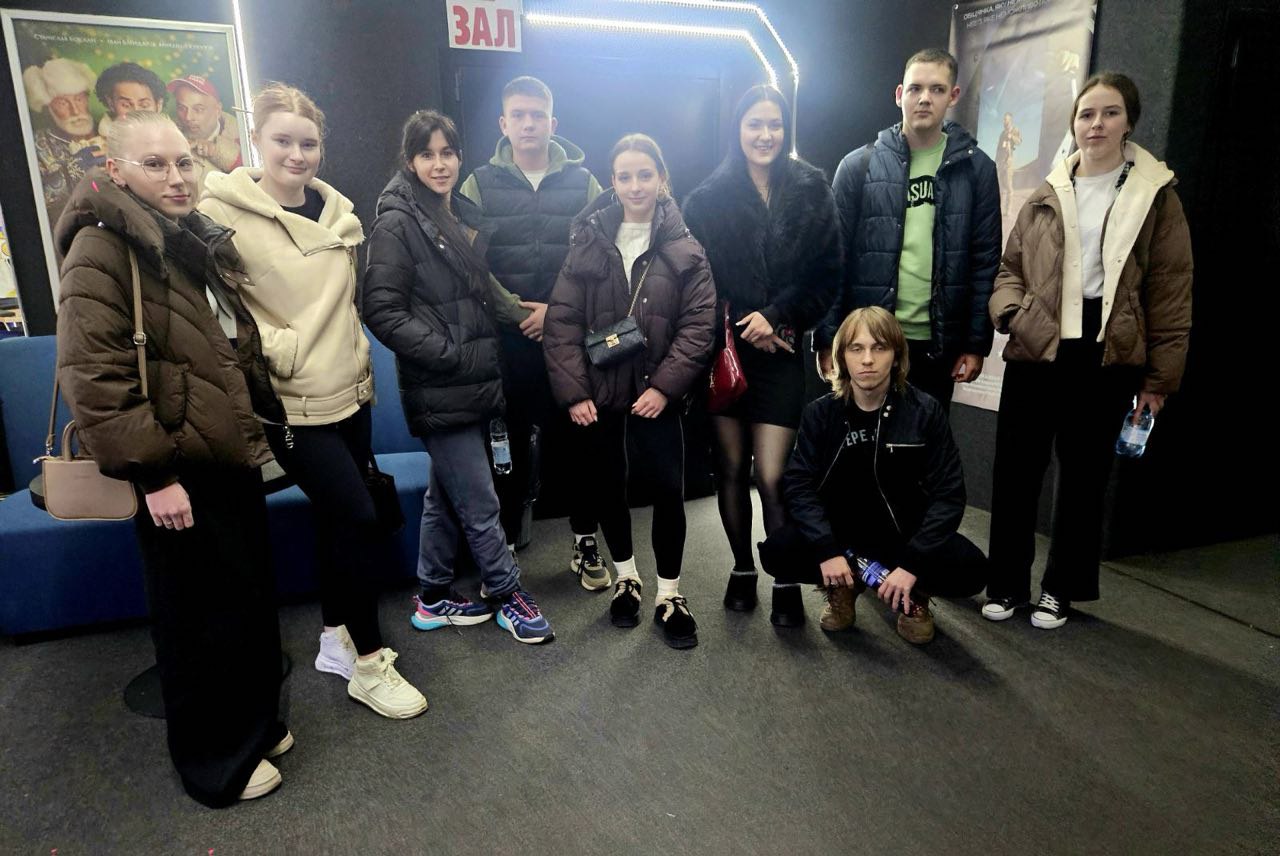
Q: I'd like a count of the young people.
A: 9